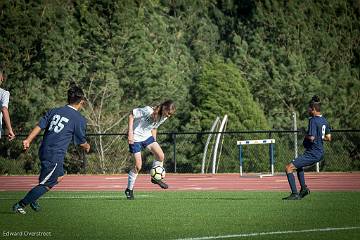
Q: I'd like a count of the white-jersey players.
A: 2